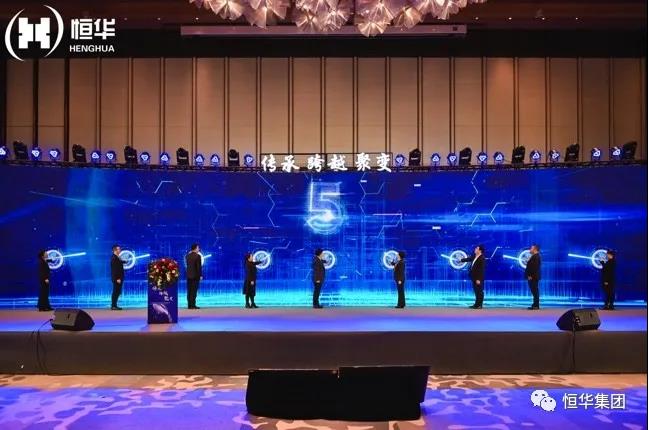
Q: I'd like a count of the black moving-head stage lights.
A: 10